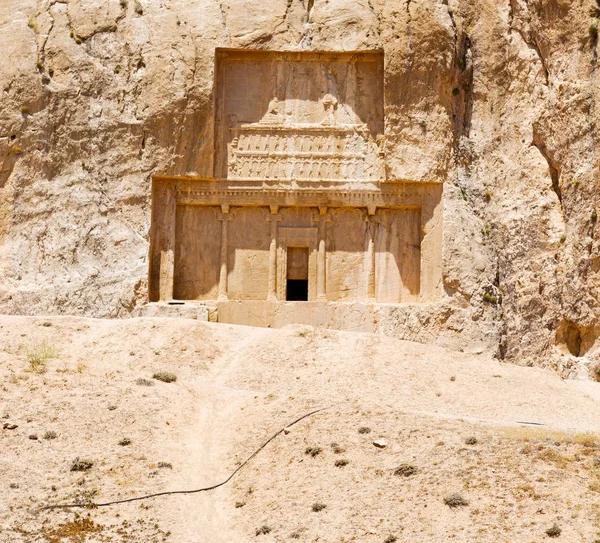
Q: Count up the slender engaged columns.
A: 4